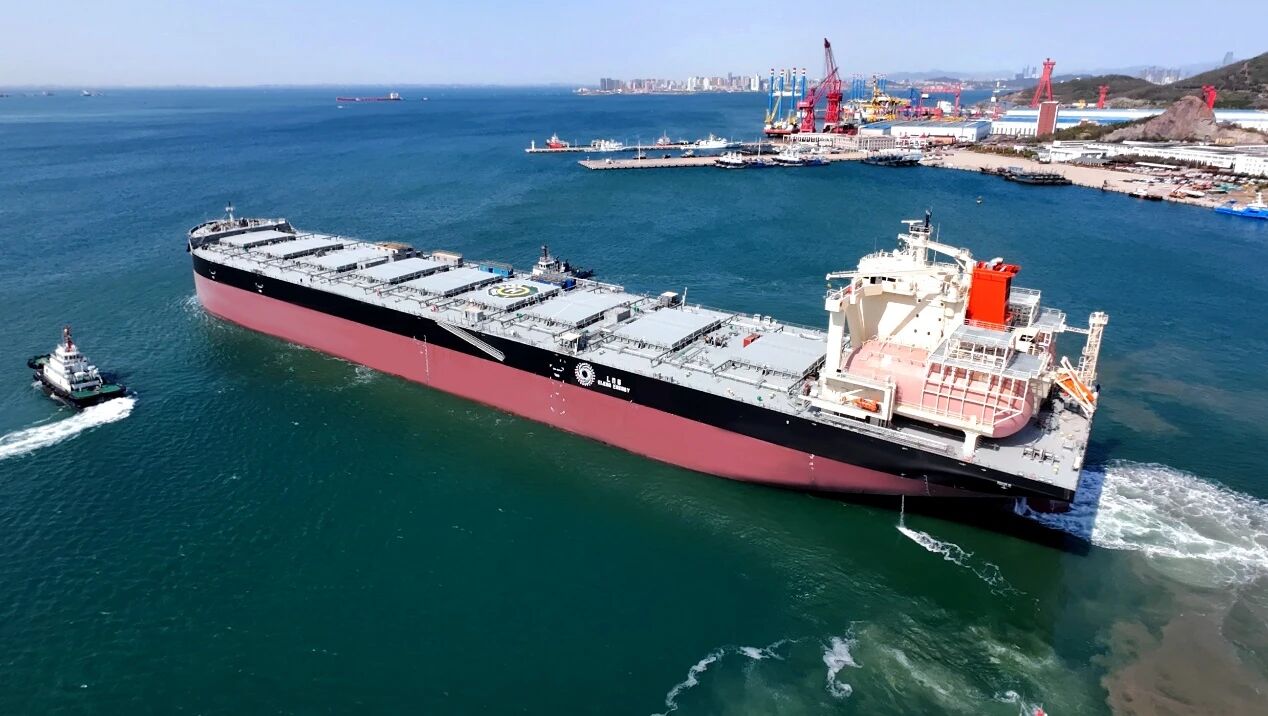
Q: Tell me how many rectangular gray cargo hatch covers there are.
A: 9